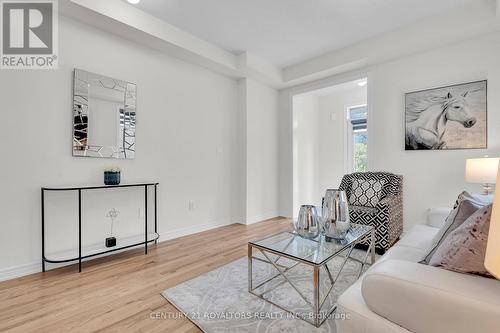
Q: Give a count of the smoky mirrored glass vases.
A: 2